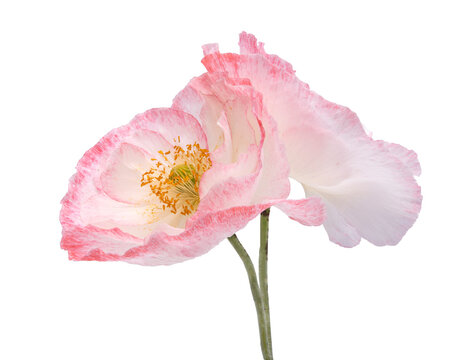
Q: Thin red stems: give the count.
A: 0